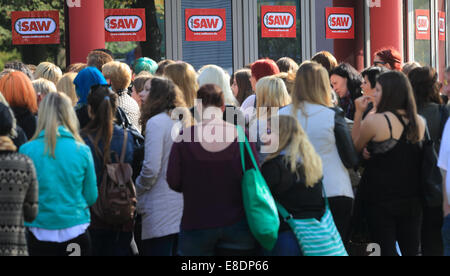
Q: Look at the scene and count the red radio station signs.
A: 7